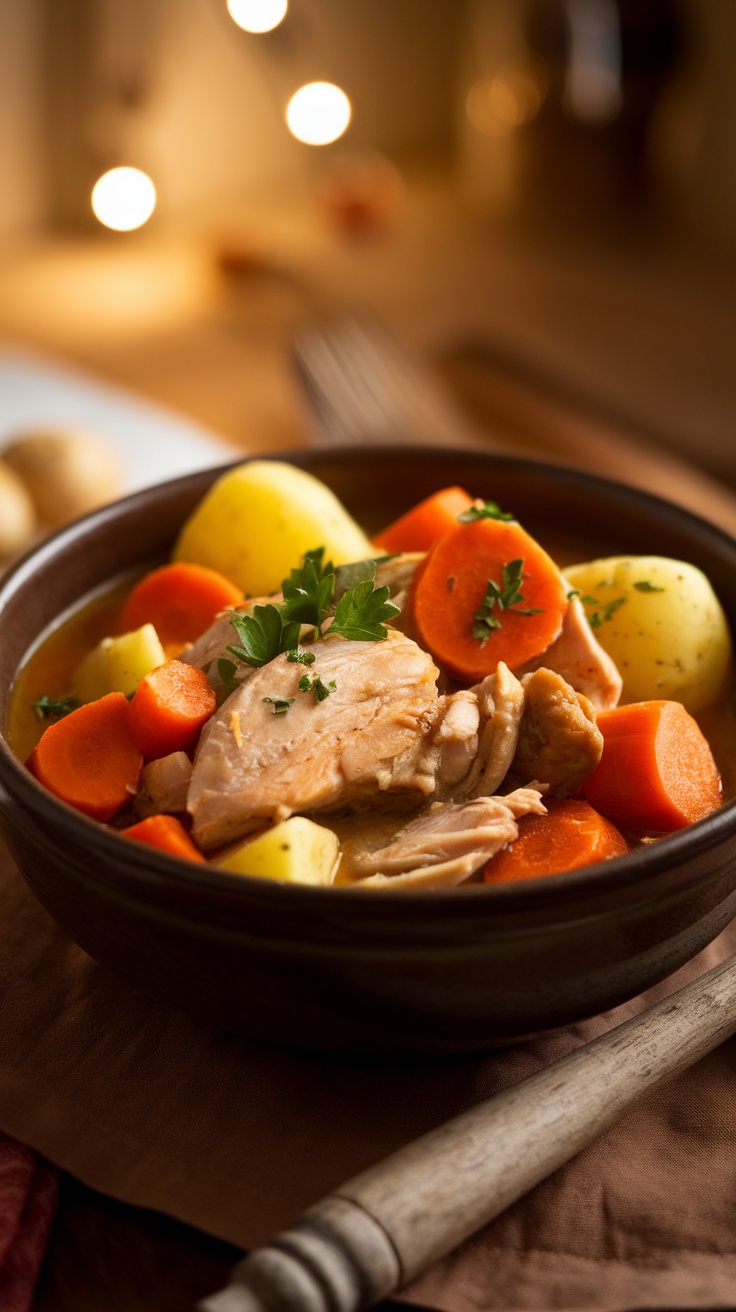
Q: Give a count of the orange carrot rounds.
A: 8